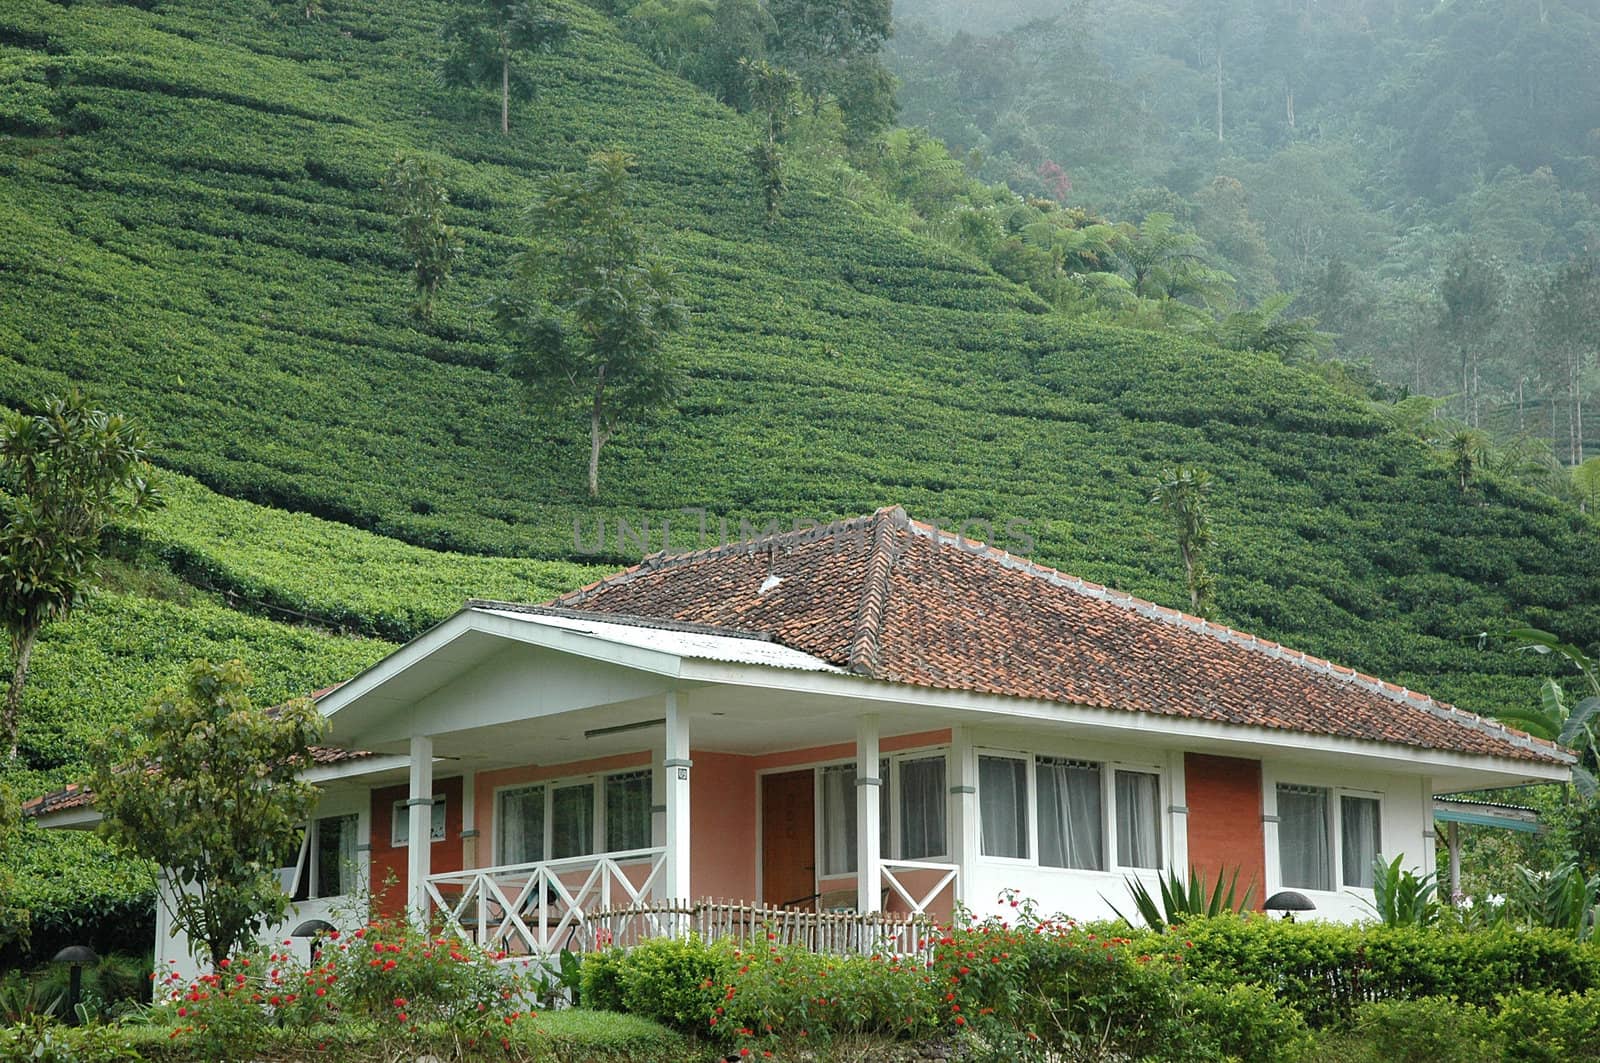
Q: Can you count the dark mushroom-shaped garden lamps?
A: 3